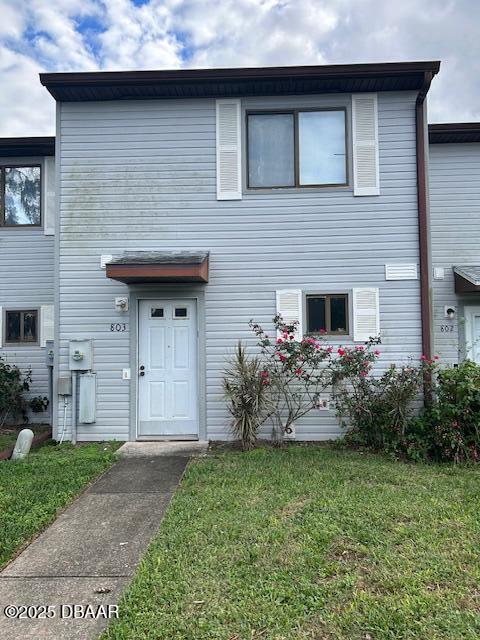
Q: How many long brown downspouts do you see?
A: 1